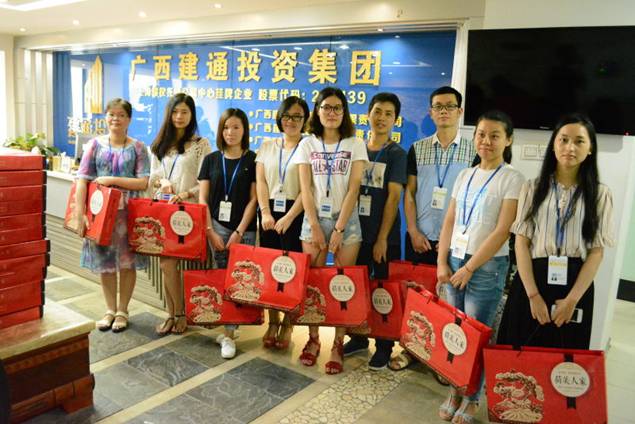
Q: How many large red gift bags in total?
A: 9